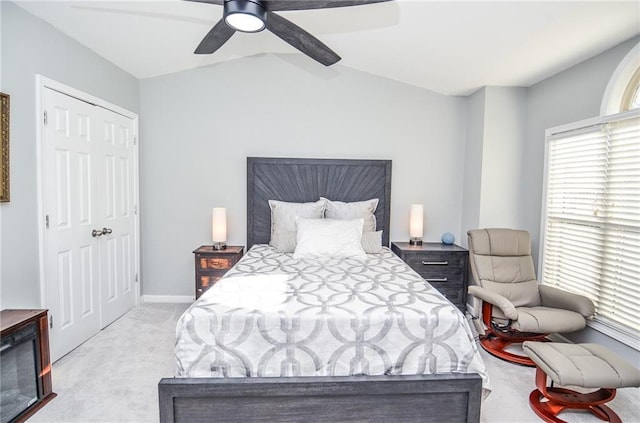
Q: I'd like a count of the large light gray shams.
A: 2